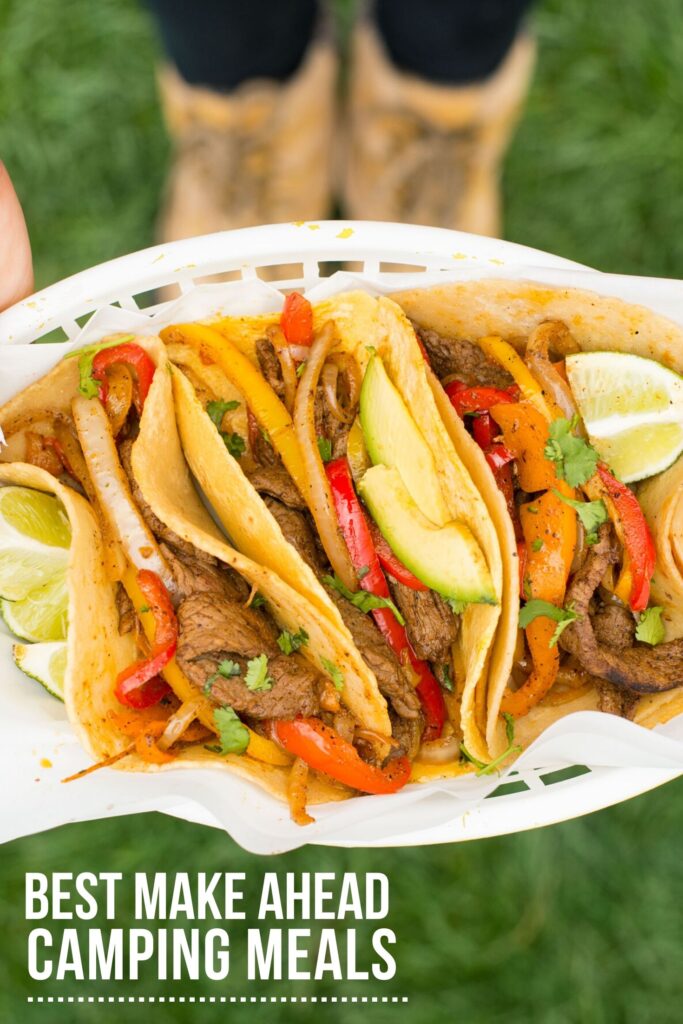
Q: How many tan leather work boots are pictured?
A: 2